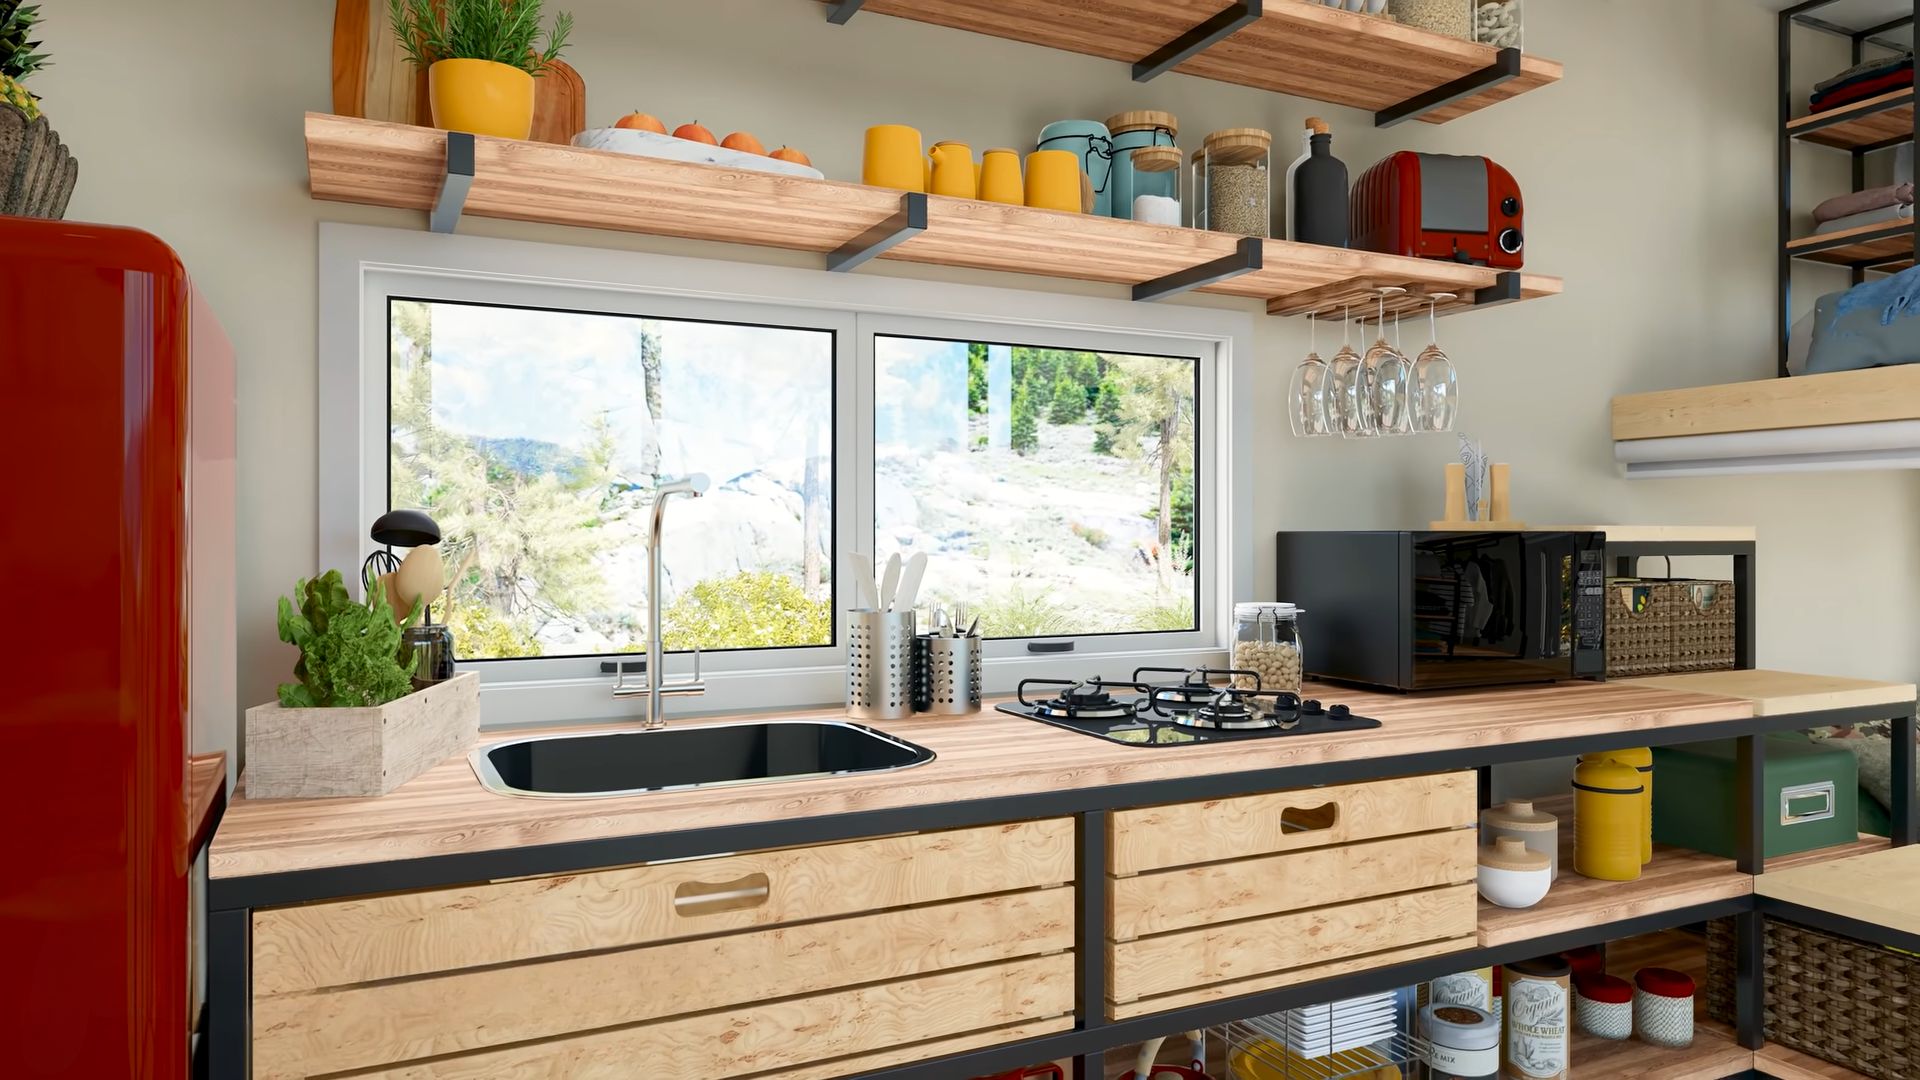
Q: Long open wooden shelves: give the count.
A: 2